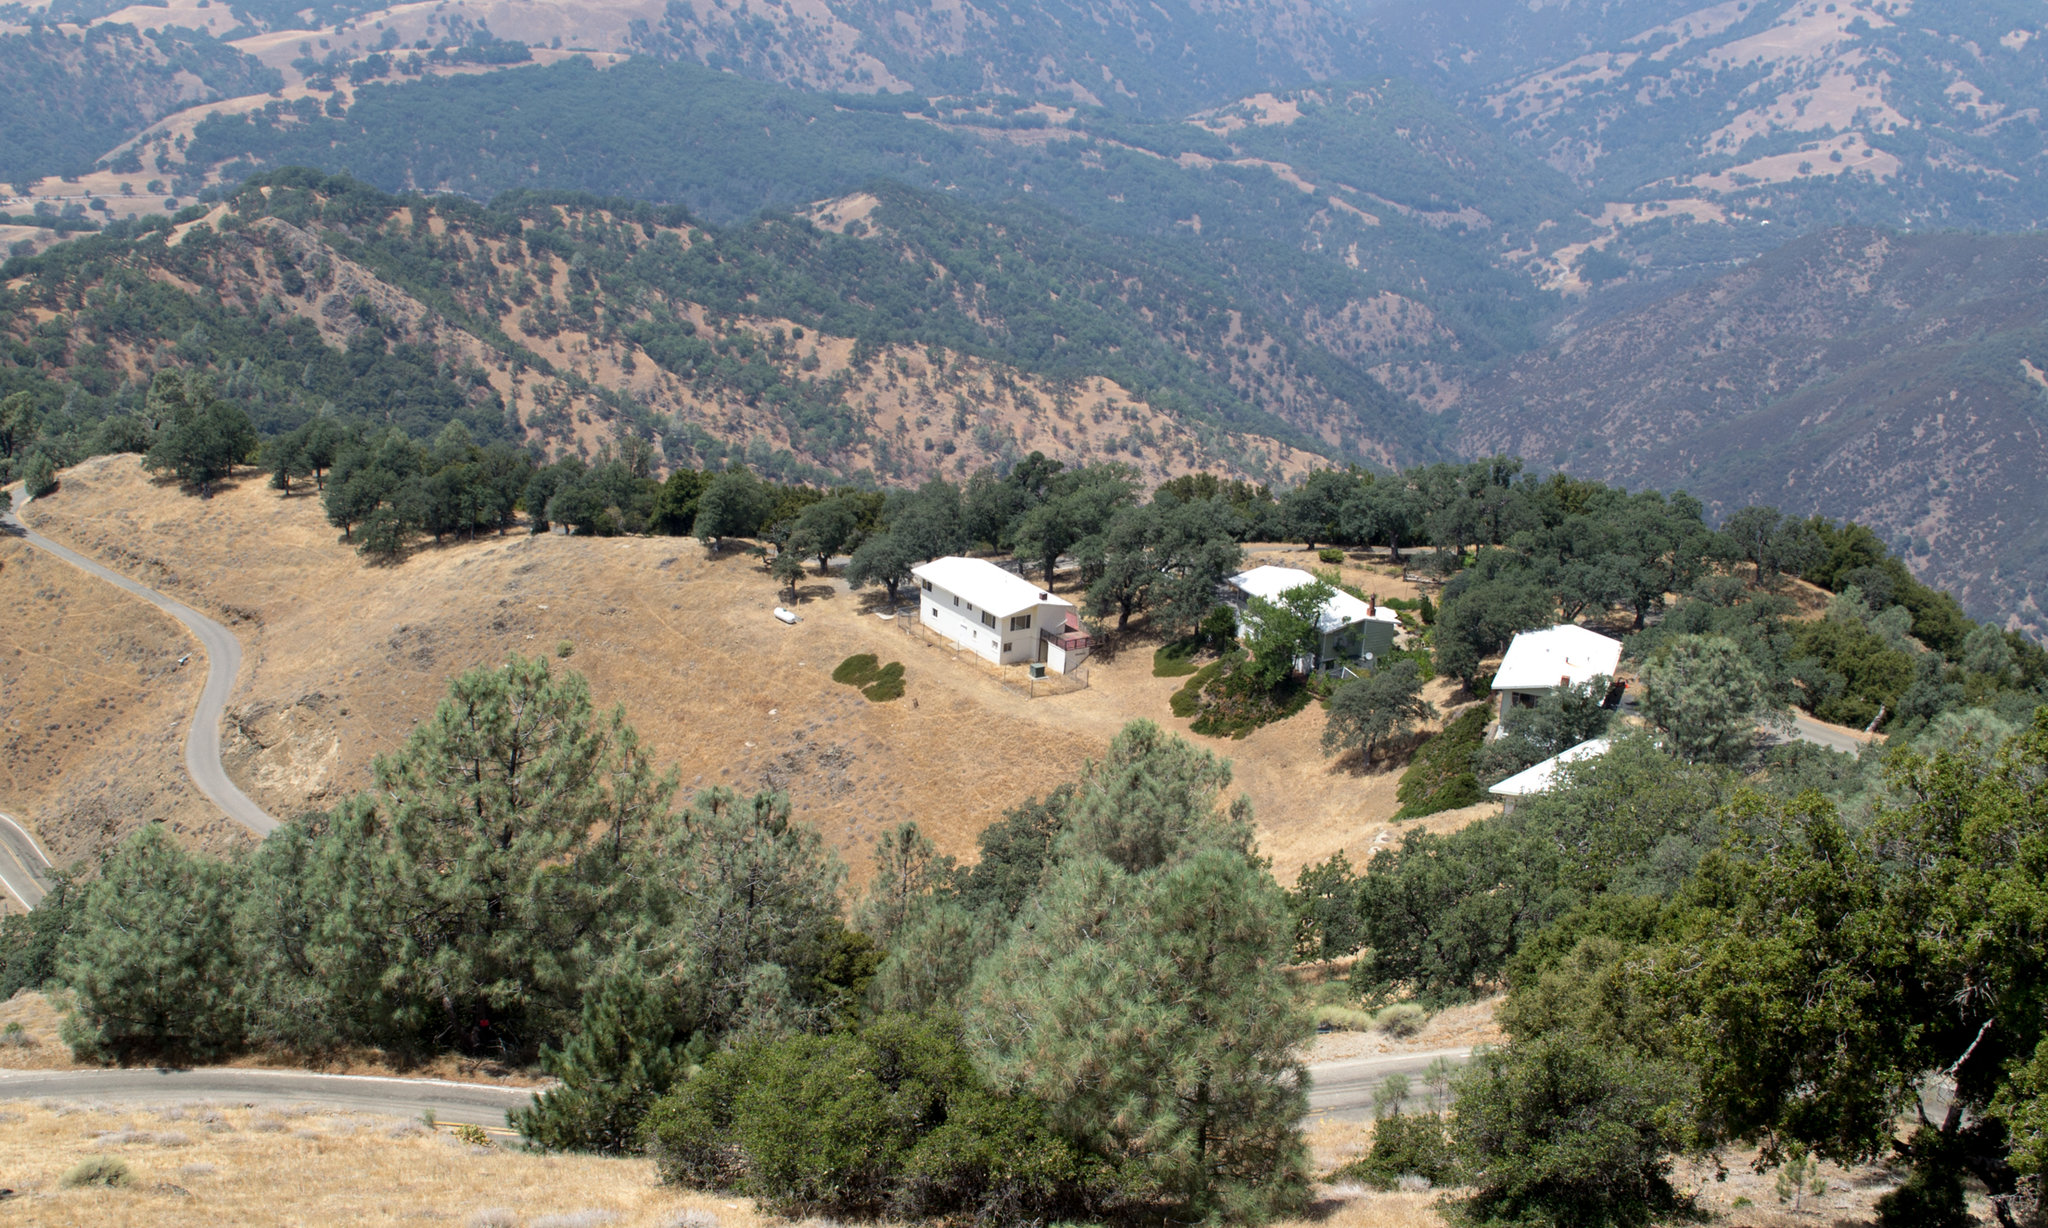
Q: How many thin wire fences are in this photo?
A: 1